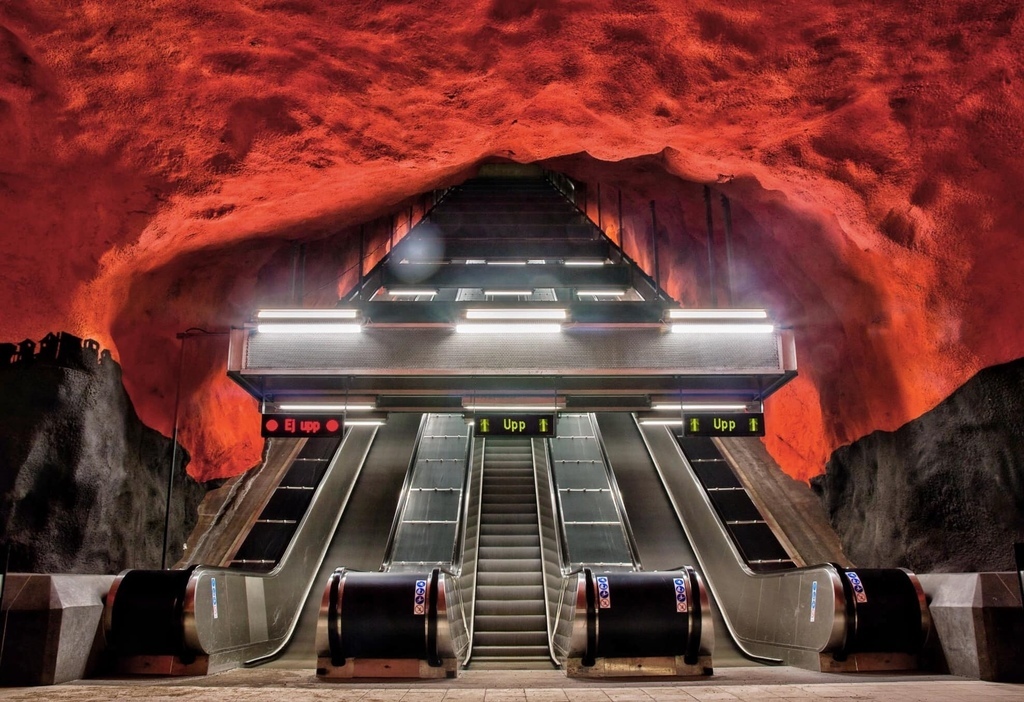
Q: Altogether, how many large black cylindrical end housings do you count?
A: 4